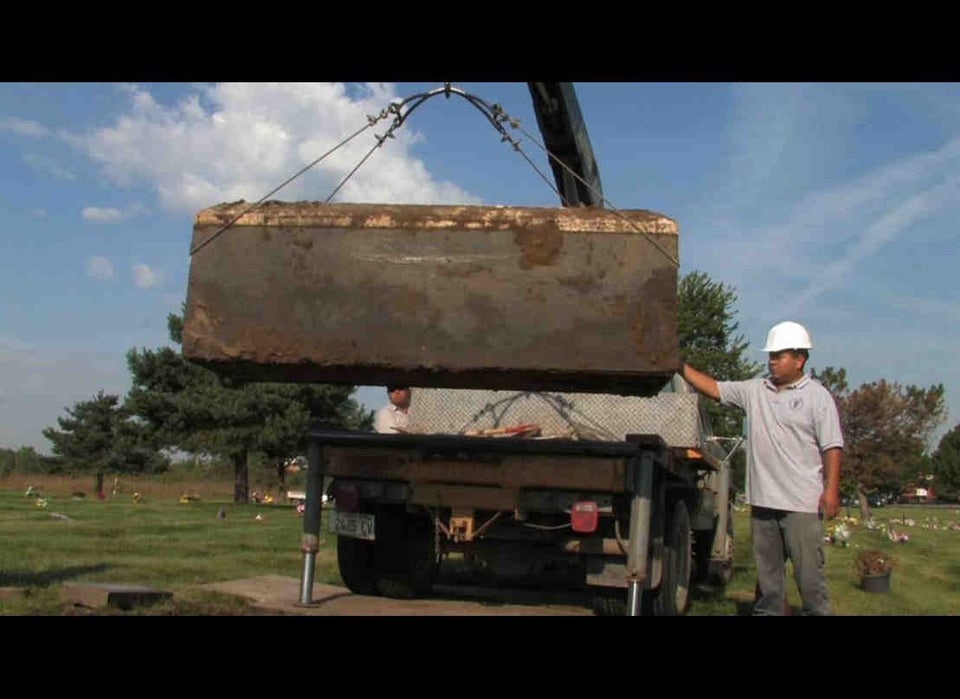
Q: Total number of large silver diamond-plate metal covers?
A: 1